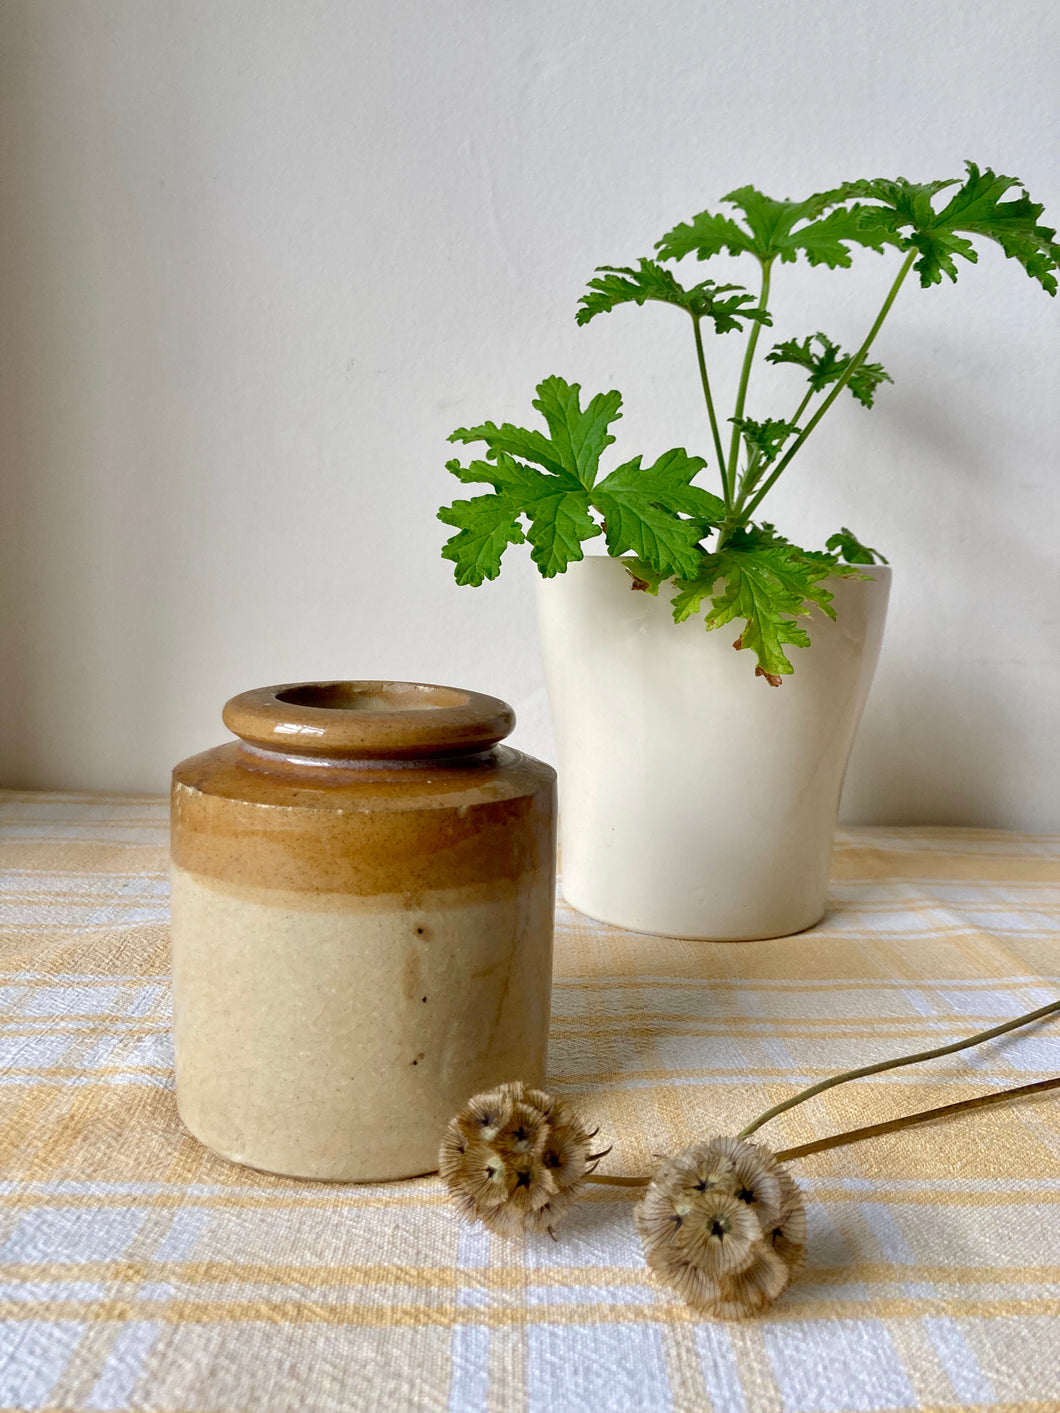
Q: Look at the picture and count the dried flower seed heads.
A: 2